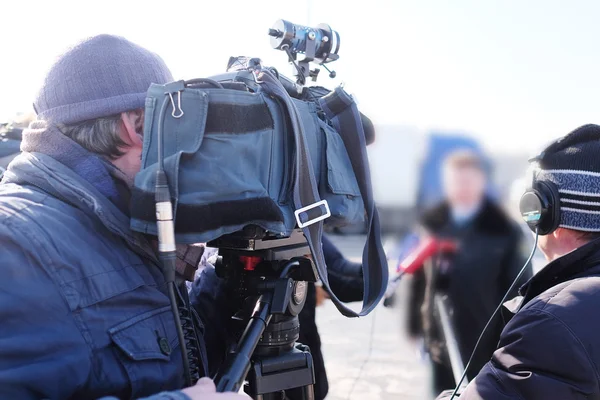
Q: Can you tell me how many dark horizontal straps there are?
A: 2